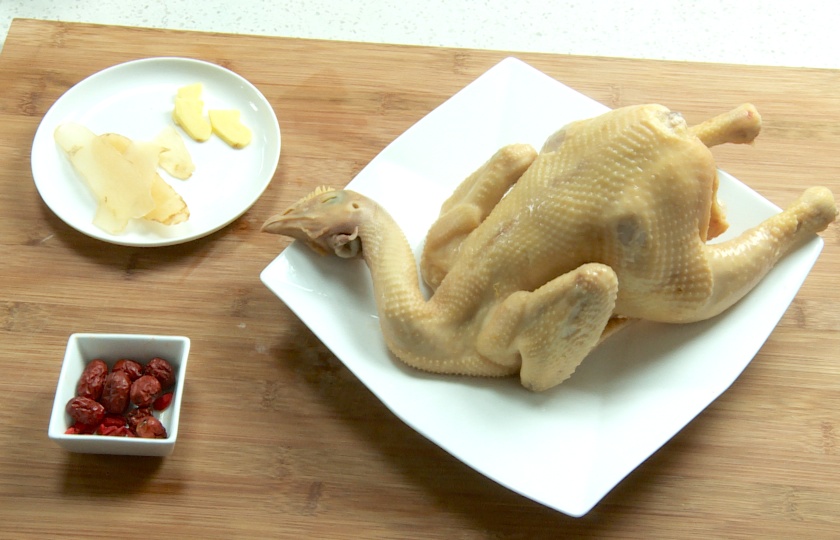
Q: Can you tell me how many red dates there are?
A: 8